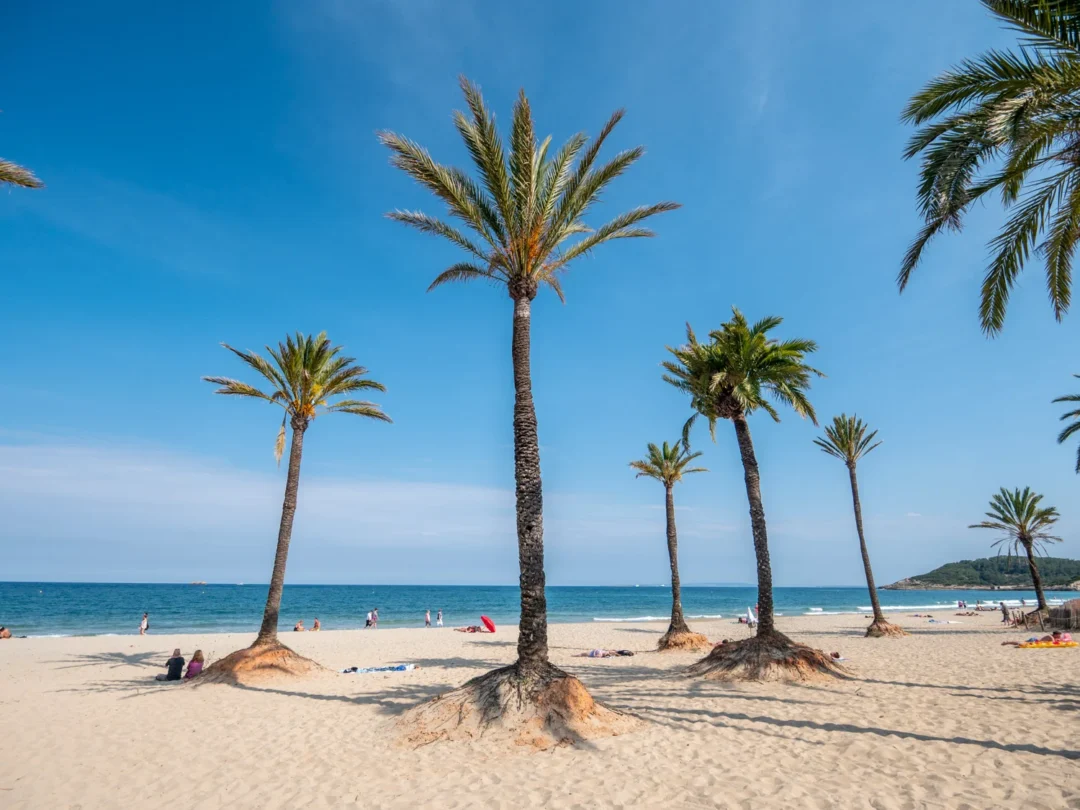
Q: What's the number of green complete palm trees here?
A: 6